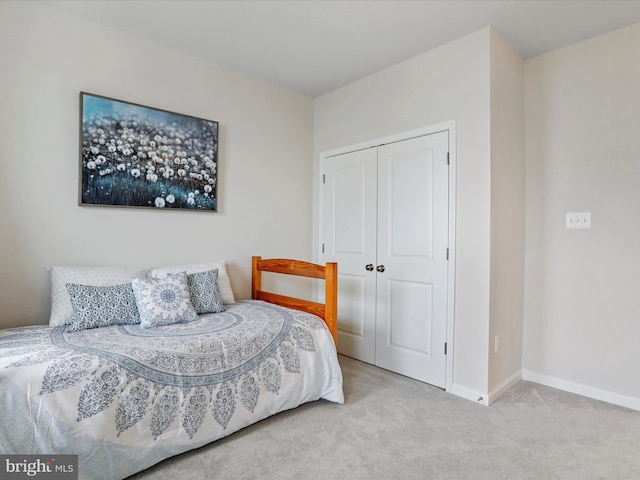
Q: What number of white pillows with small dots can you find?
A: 2